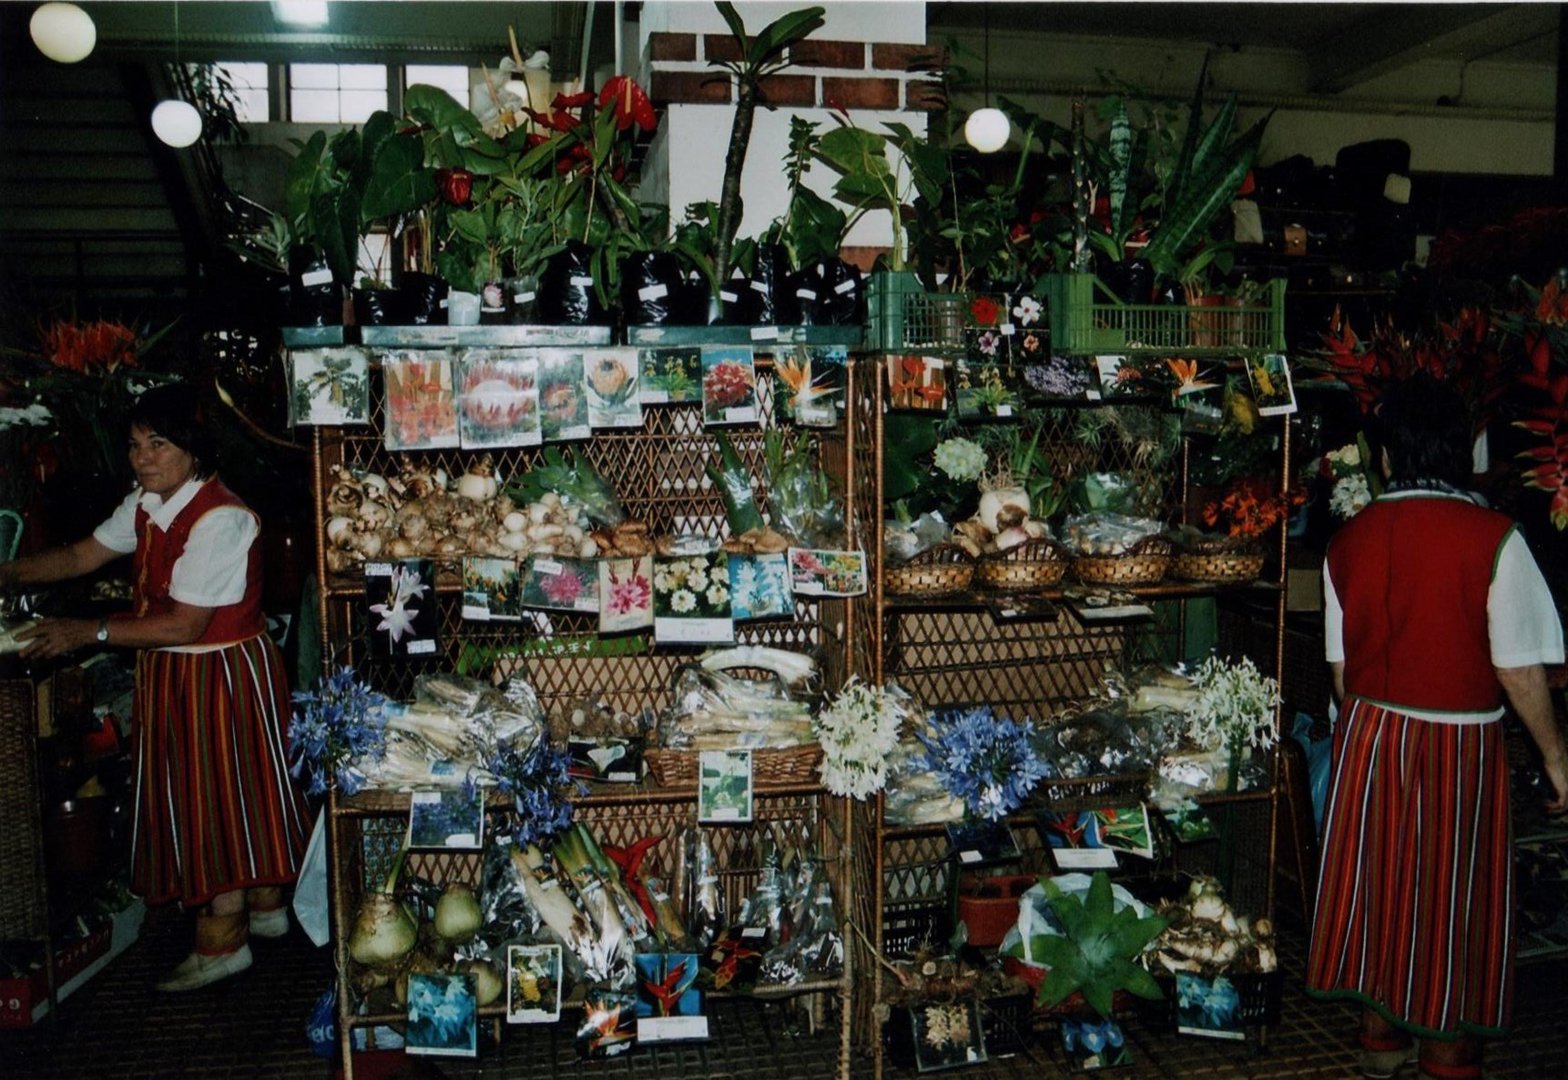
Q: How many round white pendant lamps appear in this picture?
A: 3